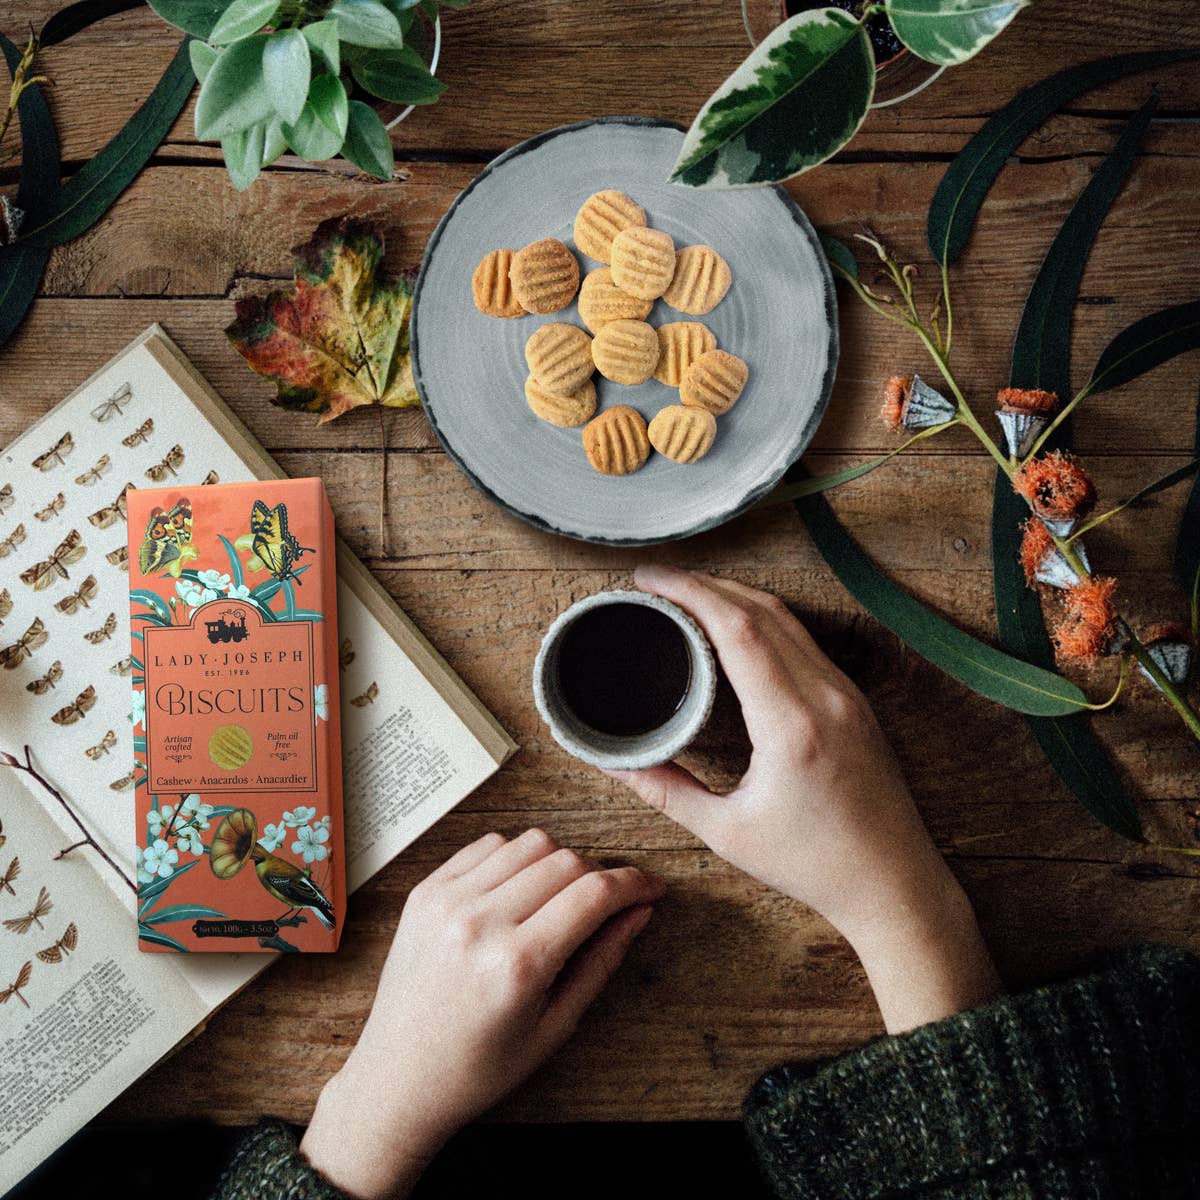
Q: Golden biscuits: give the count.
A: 13